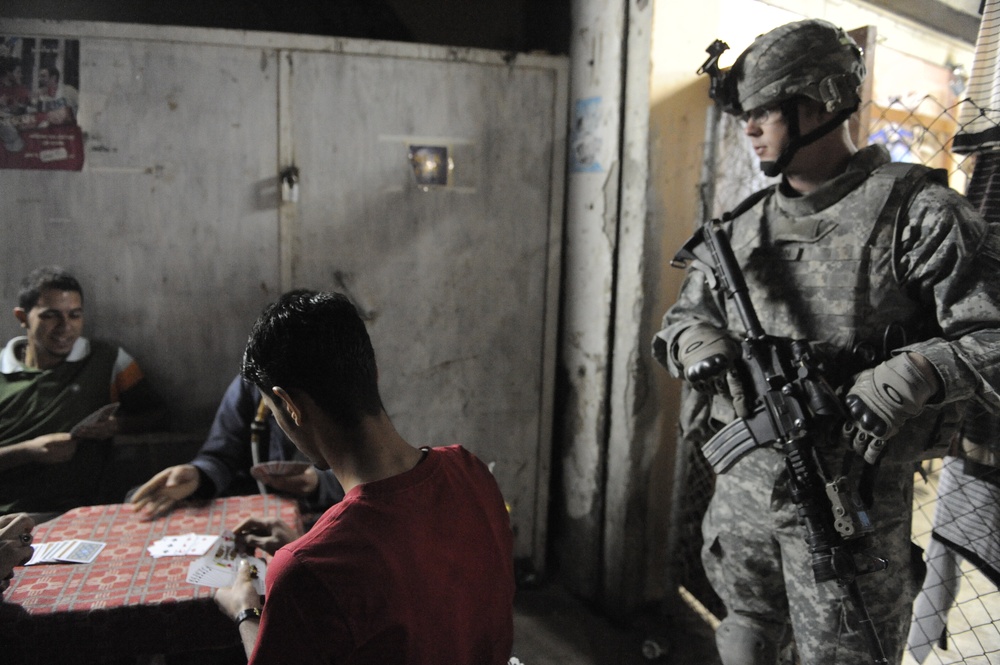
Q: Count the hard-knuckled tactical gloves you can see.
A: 2